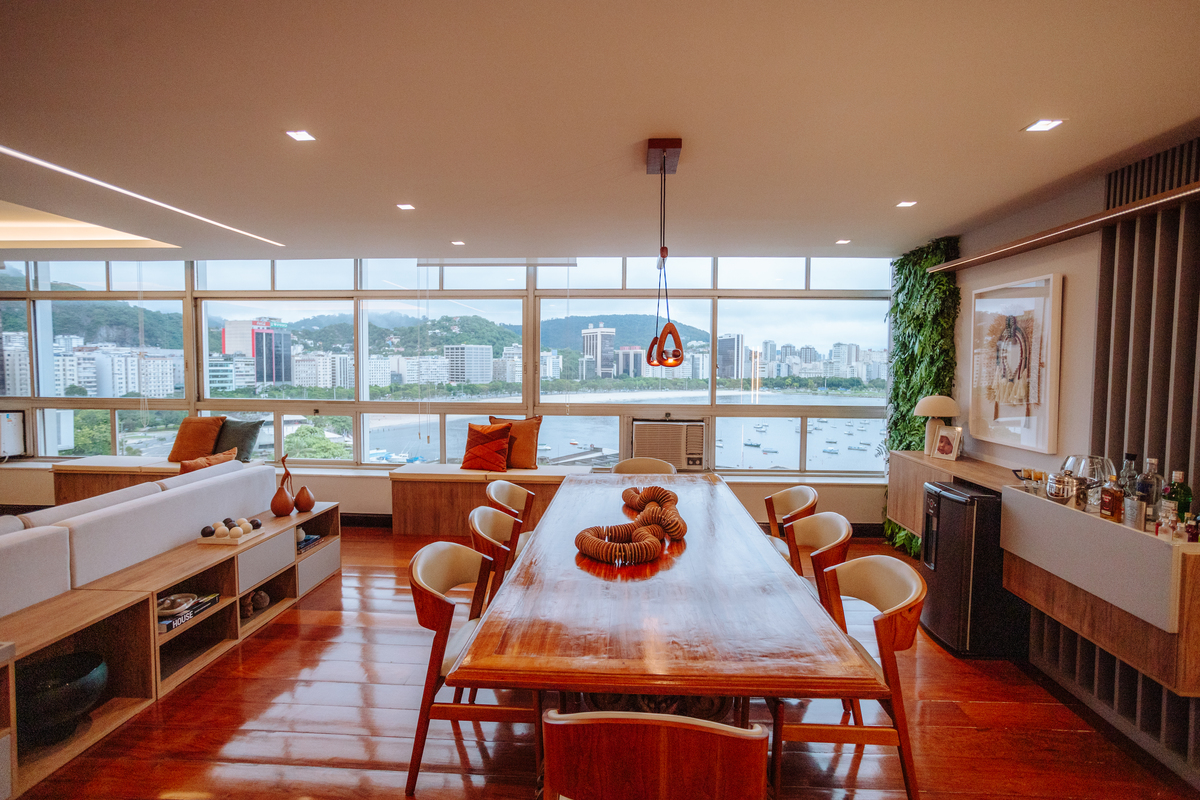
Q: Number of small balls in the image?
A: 9